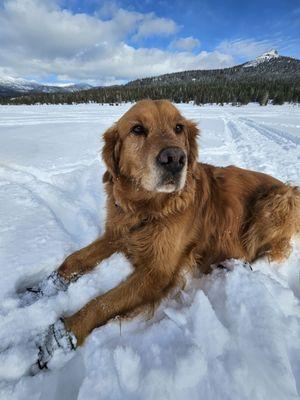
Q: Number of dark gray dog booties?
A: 2